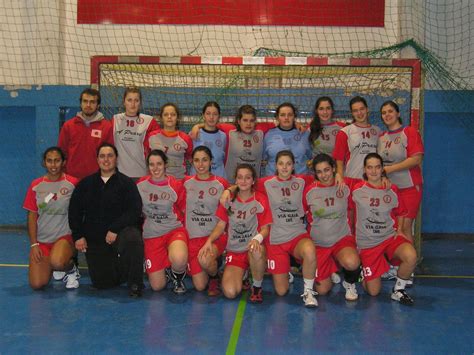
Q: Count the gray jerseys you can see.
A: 13